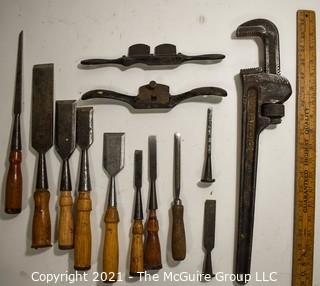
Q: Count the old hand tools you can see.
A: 13